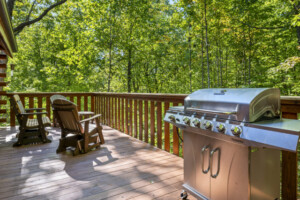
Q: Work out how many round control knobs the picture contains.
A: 6